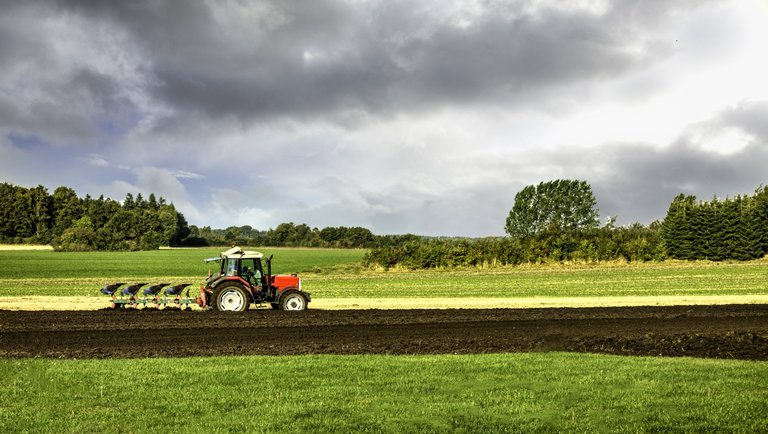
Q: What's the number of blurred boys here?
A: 0